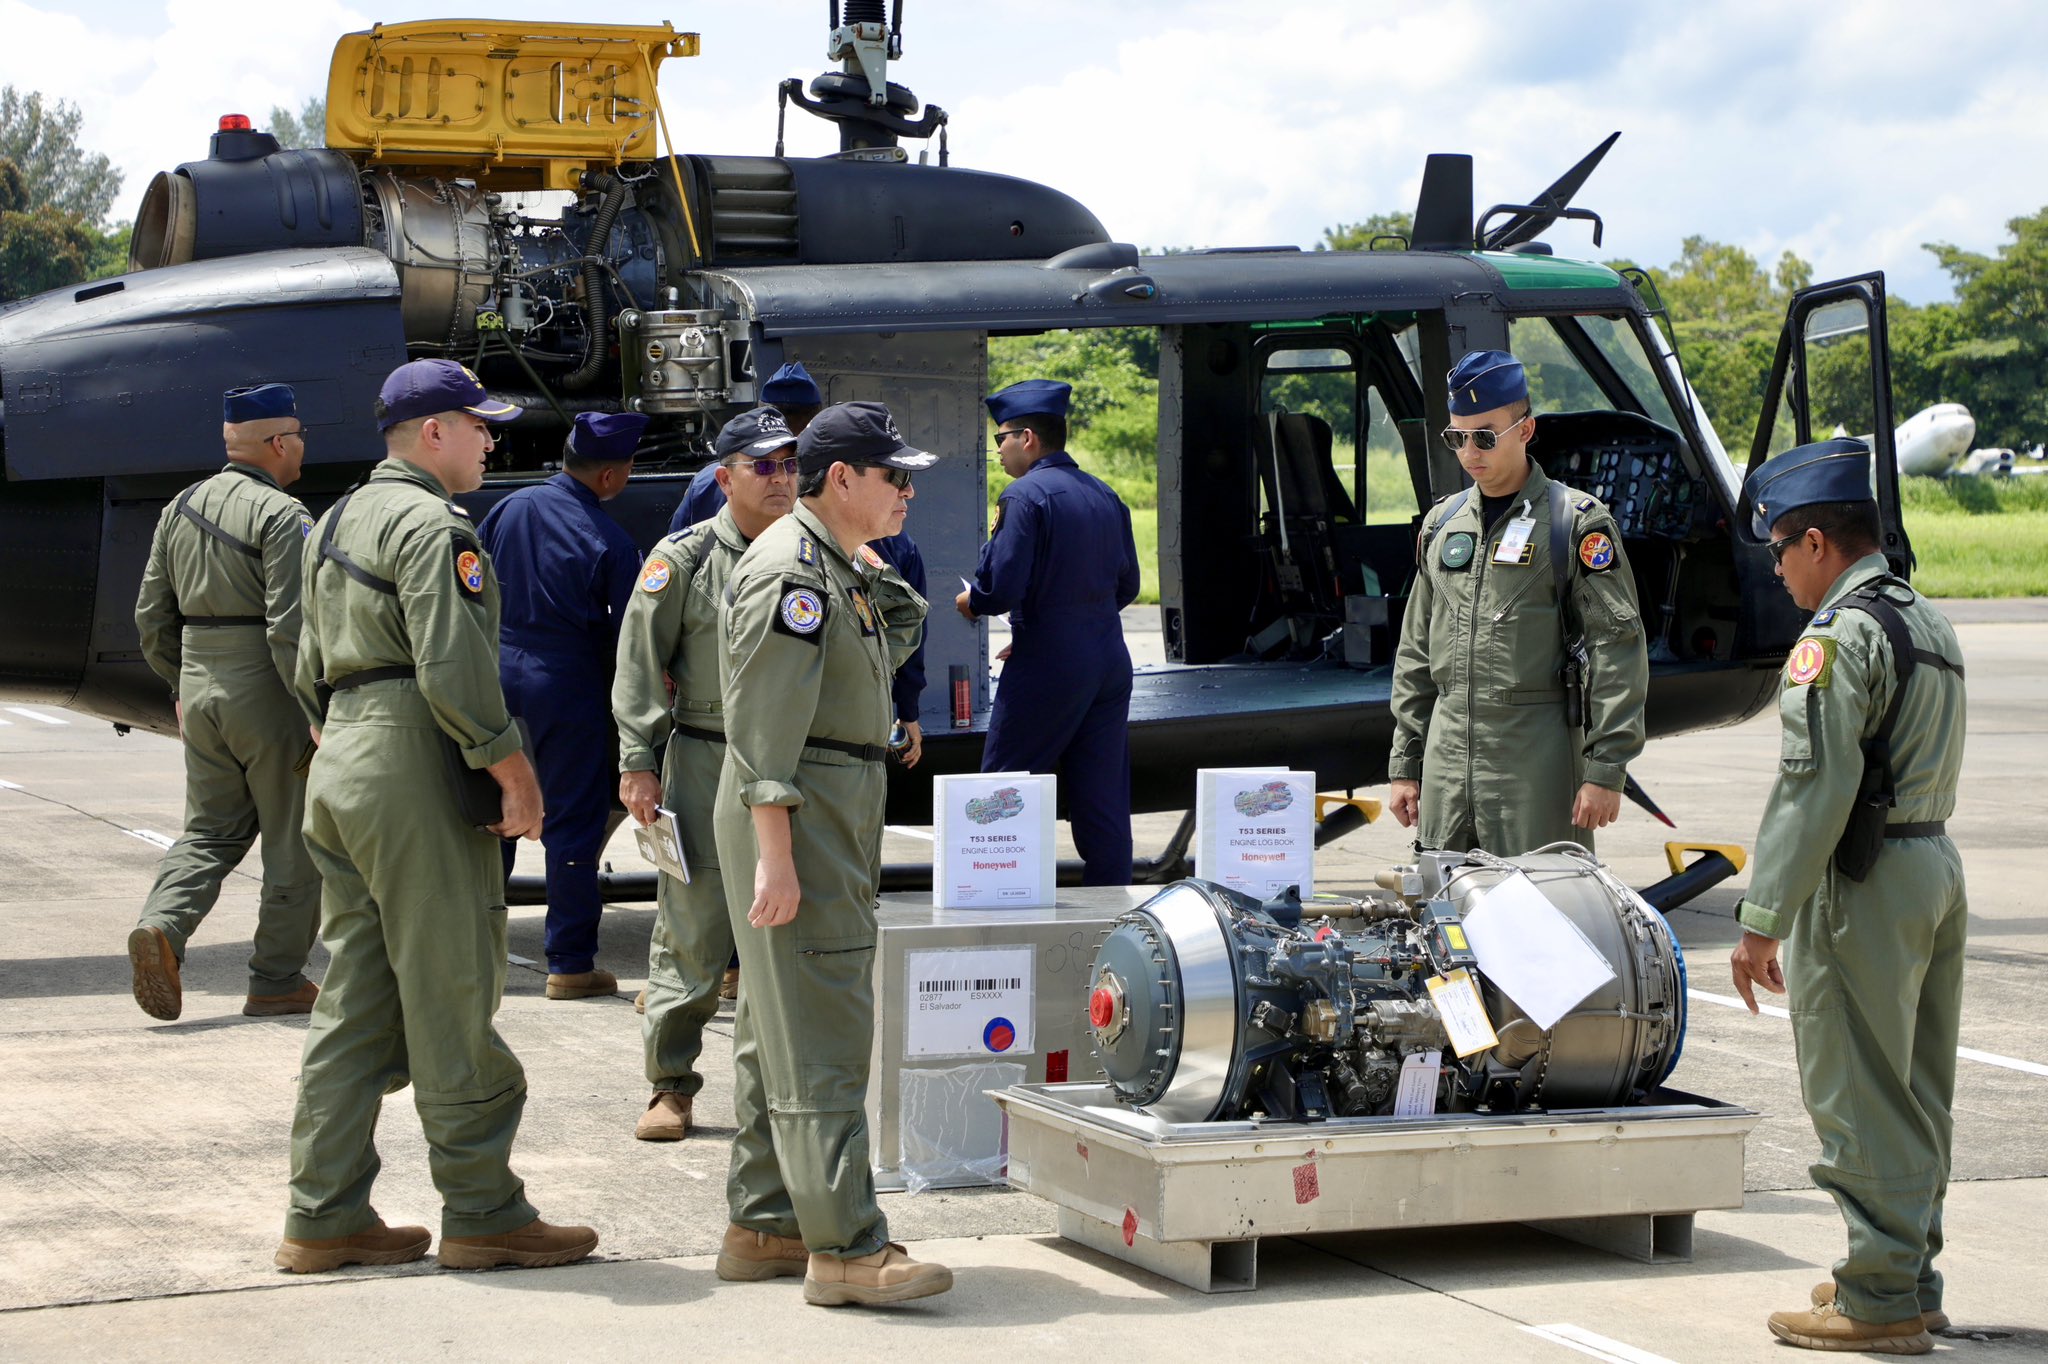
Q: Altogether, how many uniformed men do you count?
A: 9